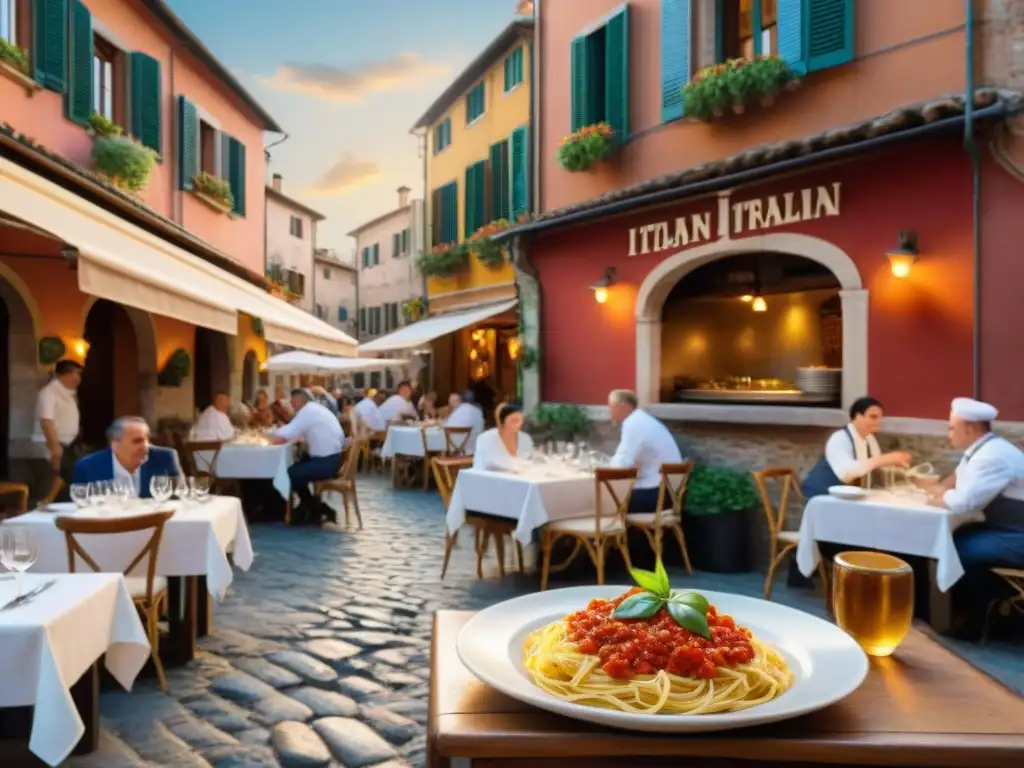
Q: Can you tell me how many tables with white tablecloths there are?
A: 6